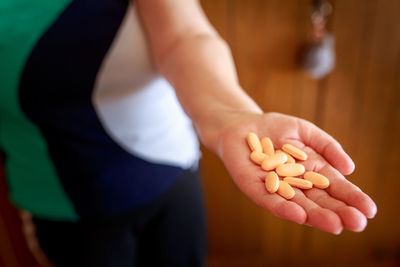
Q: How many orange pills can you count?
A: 11